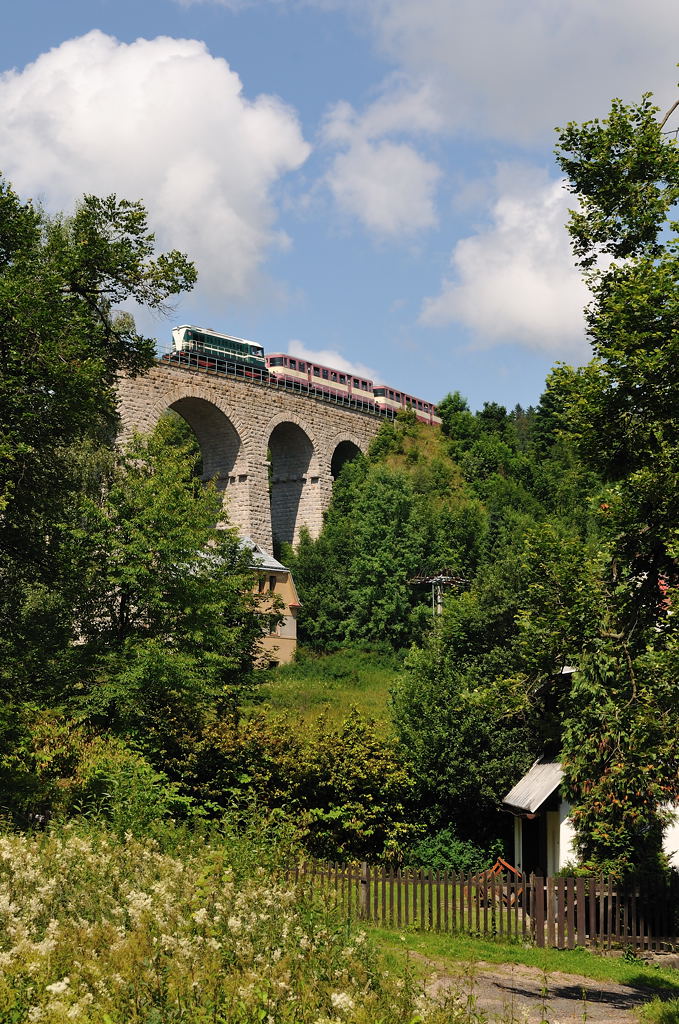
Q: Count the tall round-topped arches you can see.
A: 3